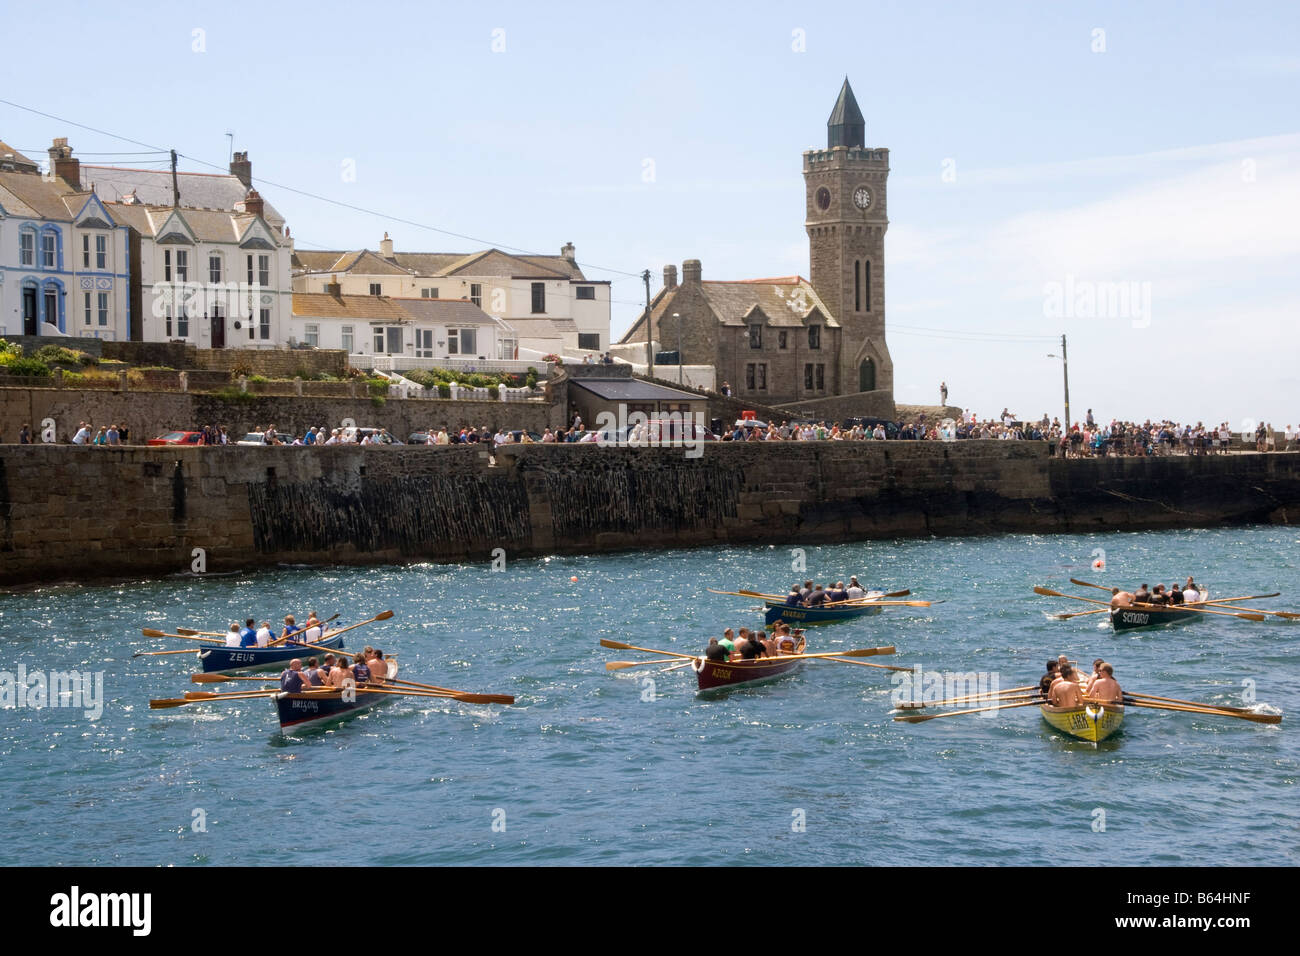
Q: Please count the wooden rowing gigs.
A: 6